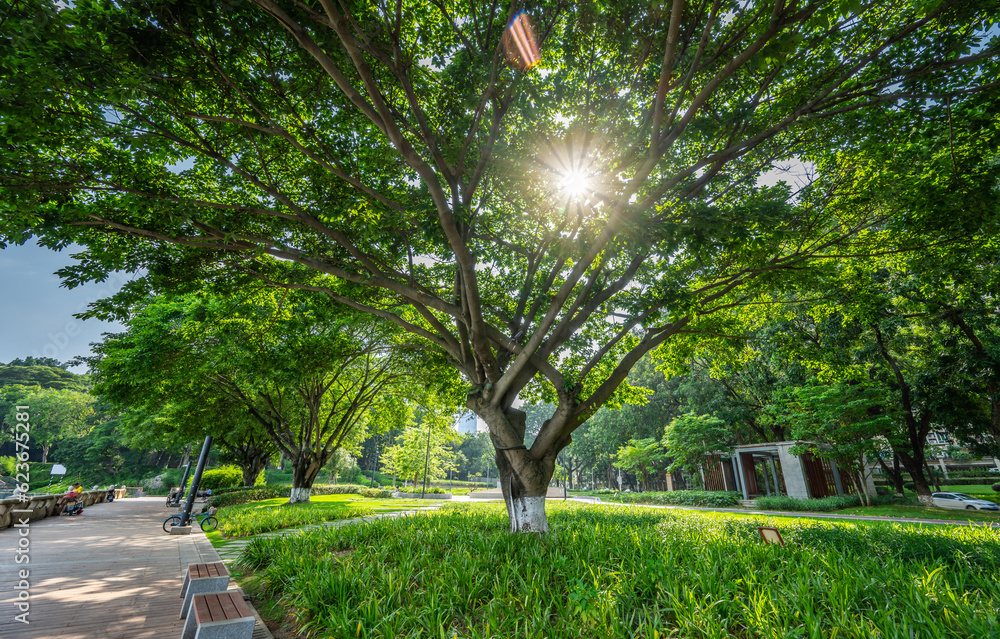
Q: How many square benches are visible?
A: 2